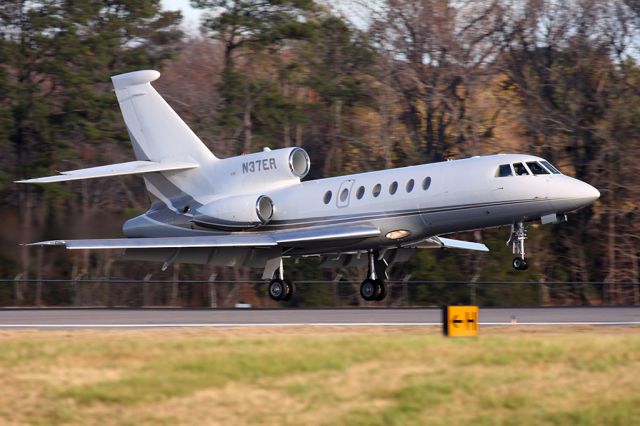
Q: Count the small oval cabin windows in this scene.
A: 7